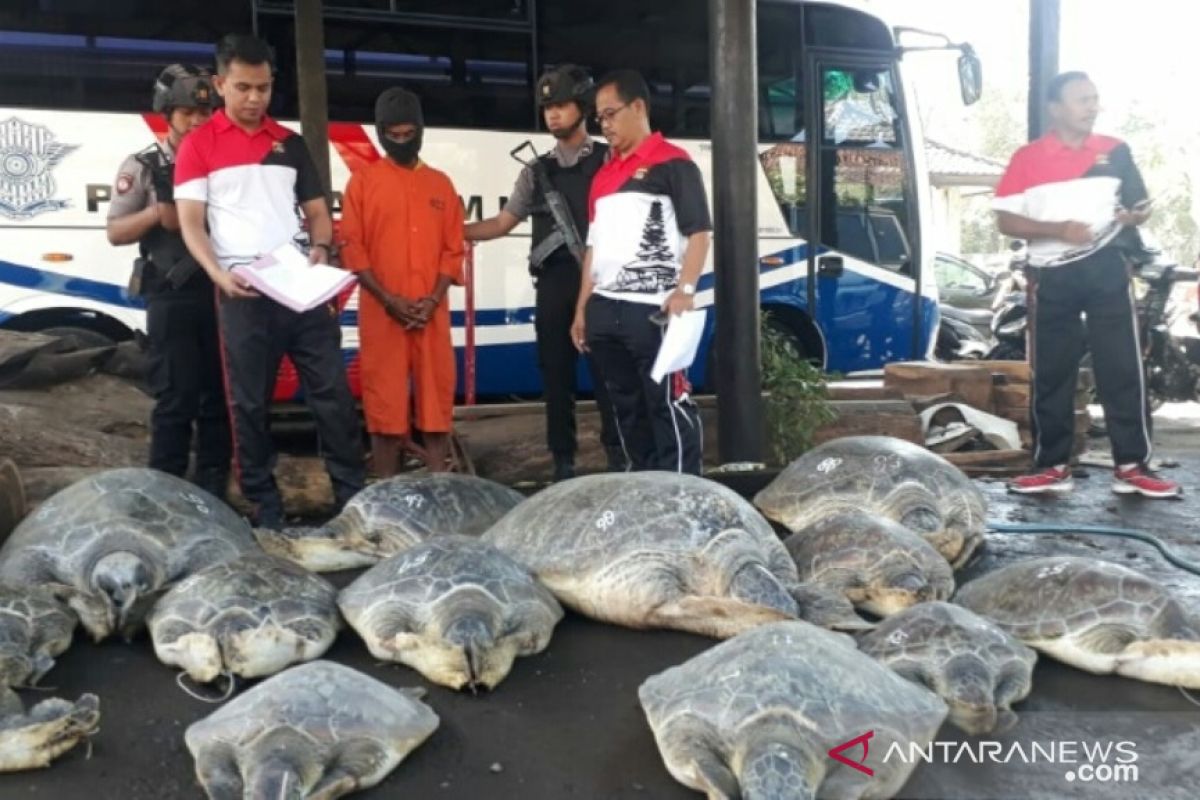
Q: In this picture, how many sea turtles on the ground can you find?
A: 13